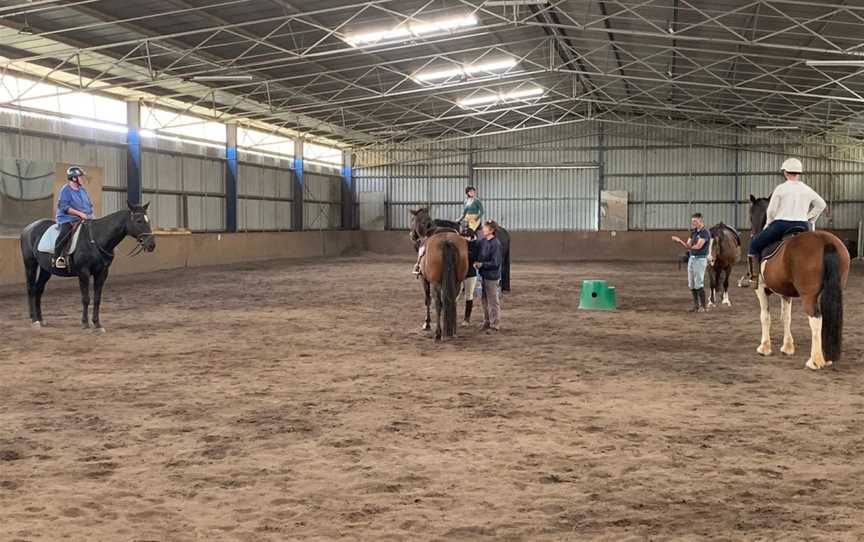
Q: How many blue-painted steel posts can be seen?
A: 4